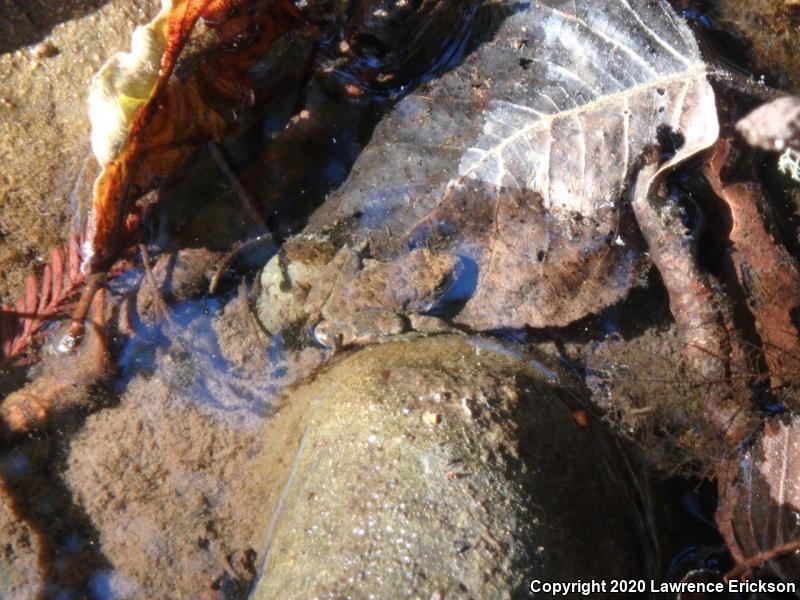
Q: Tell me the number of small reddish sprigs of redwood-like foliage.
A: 1